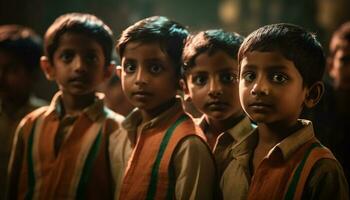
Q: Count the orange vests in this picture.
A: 3